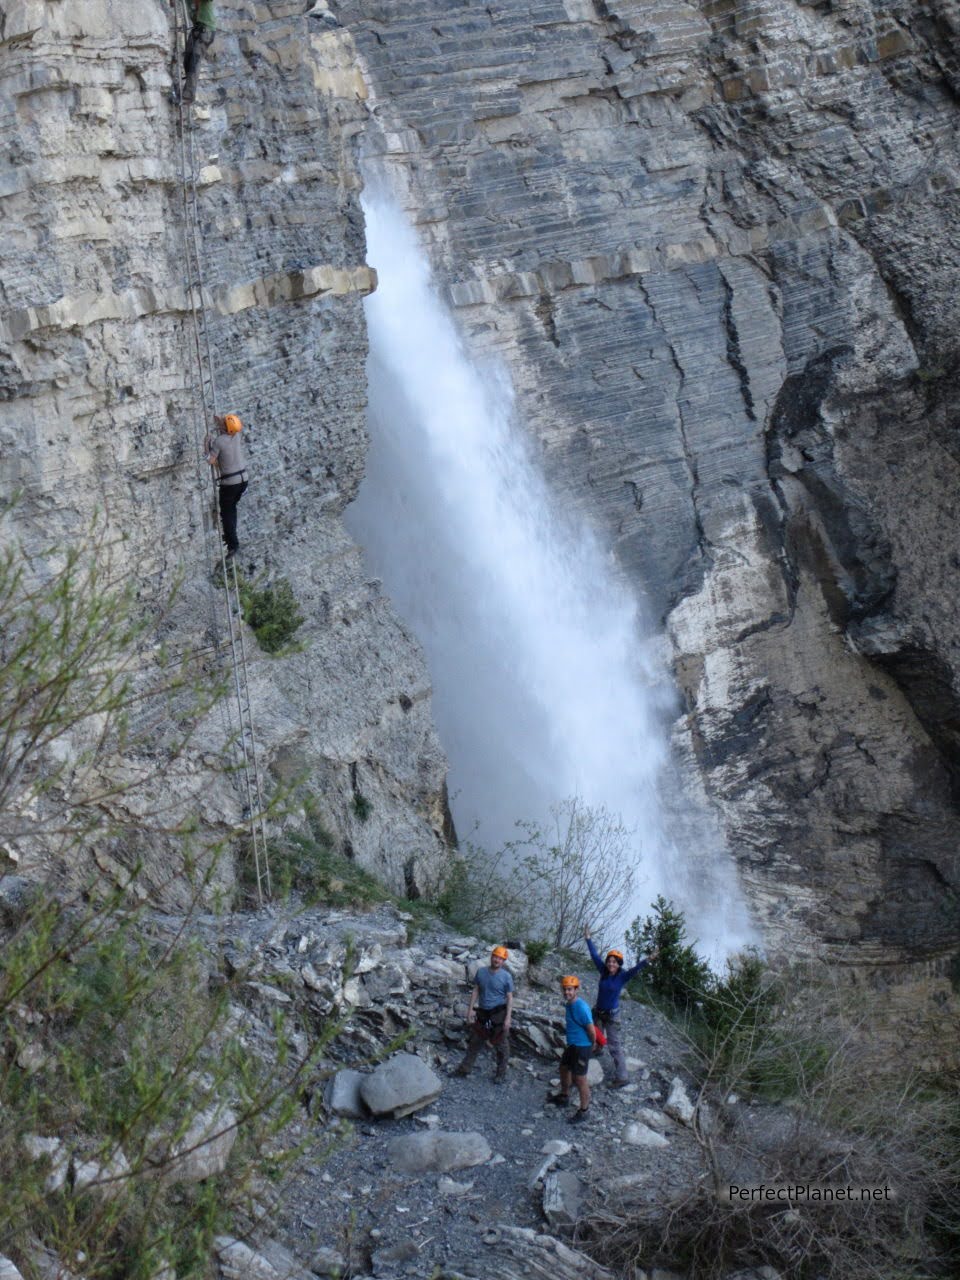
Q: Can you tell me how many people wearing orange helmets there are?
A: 4